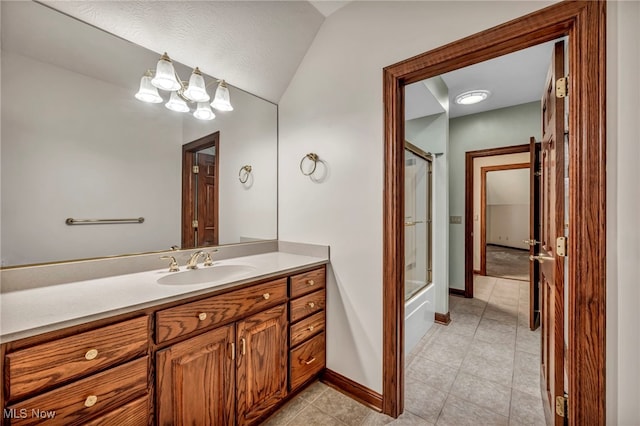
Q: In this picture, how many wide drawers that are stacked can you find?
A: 3